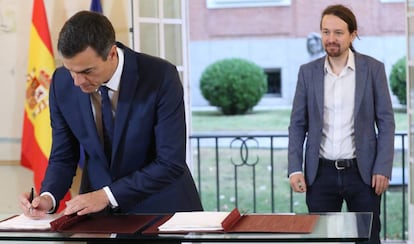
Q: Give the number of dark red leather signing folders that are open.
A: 2